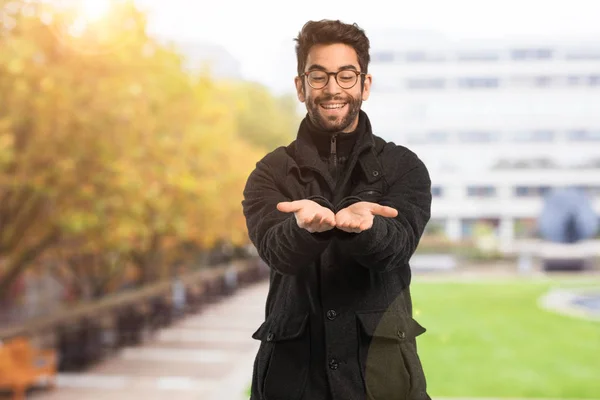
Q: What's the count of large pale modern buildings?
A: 1